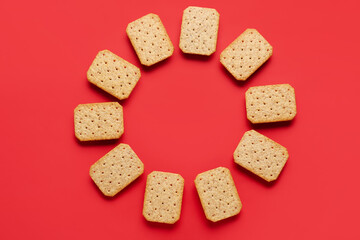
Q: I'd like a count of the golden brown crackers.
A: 10